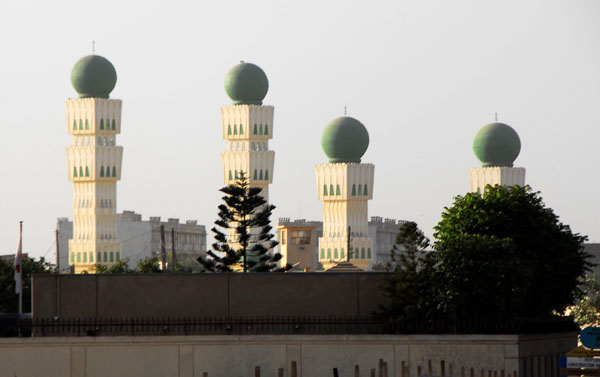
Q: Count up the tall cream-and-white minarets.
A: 4